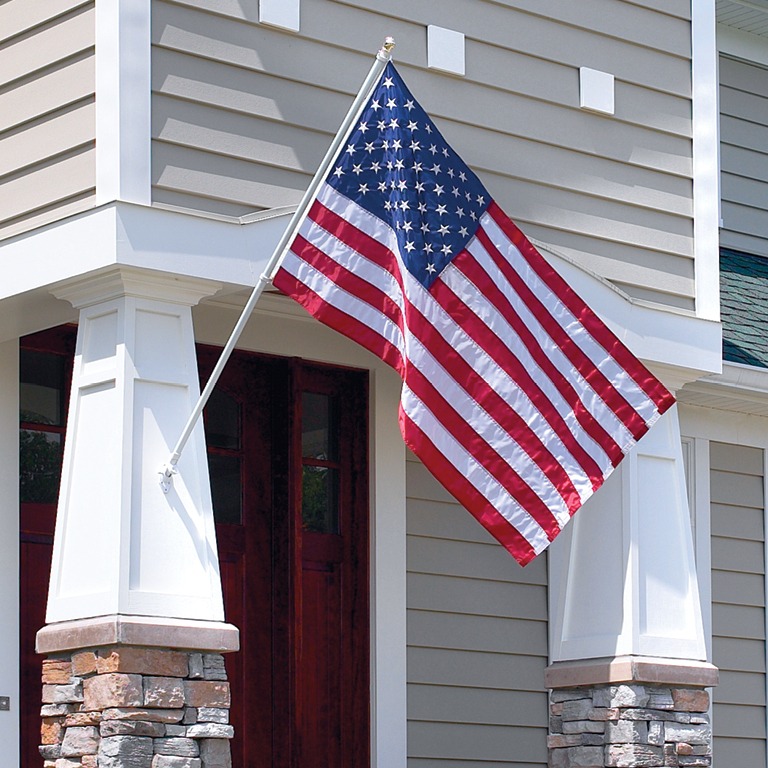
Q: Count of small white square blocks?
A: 3